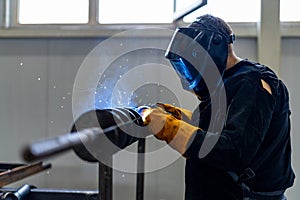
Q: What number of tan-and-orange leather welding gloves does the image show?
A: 2